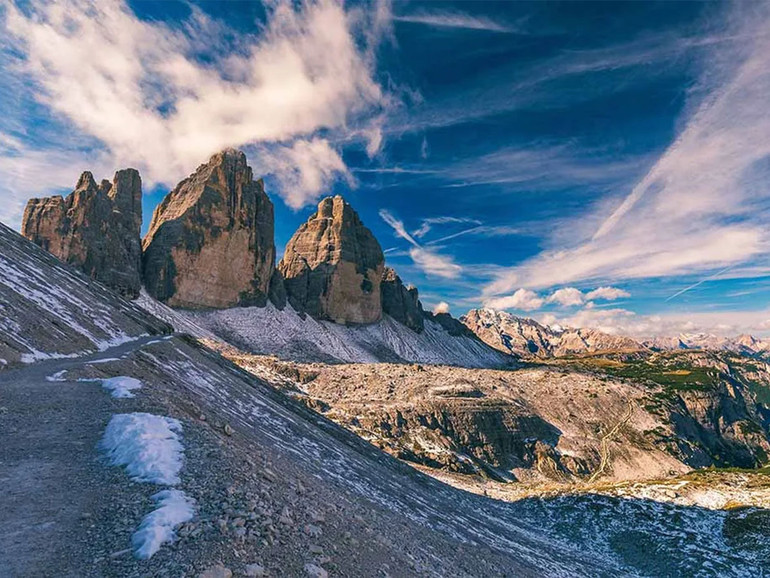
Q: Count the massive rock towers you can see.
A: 3